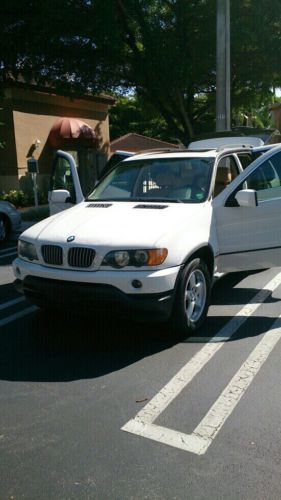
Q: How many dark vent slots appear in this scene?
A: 2